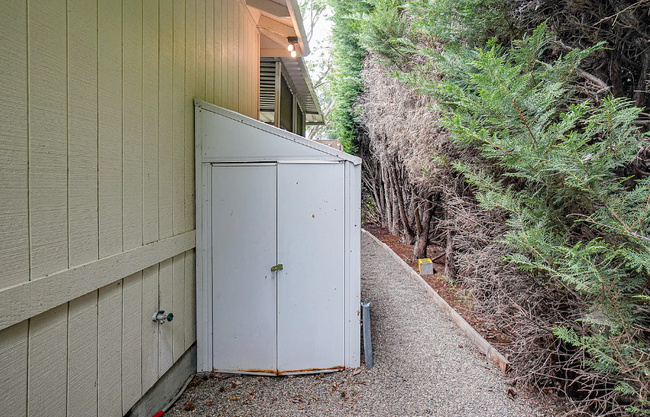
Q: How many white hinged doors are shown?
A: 2